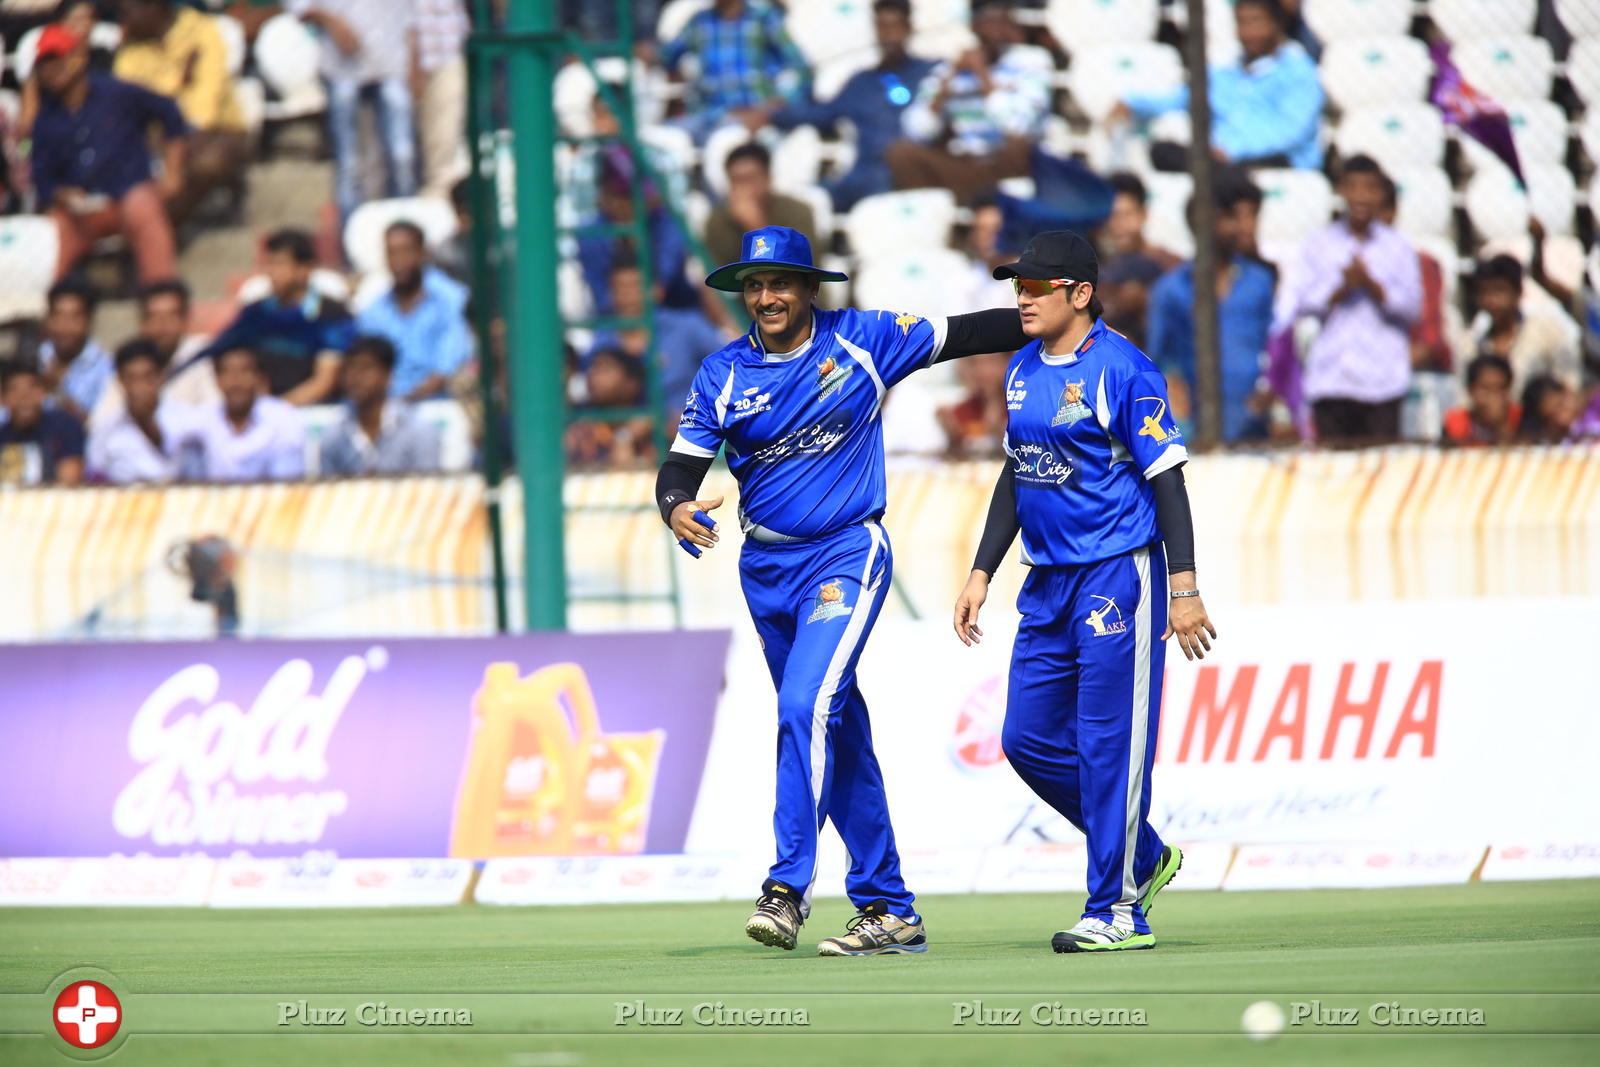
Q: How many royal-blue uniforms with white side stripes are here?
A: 2